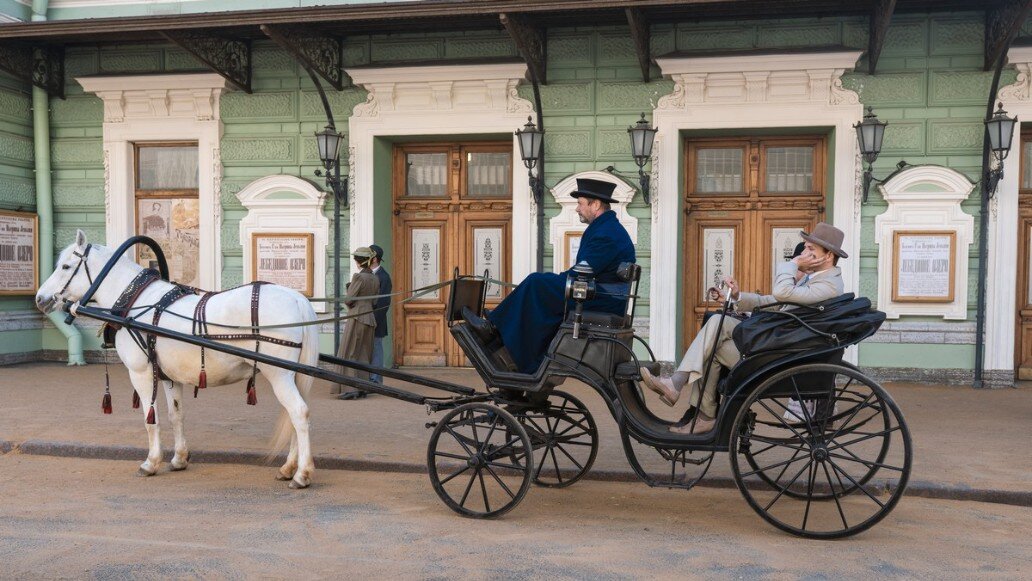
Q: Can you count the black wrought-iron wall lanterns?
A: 5